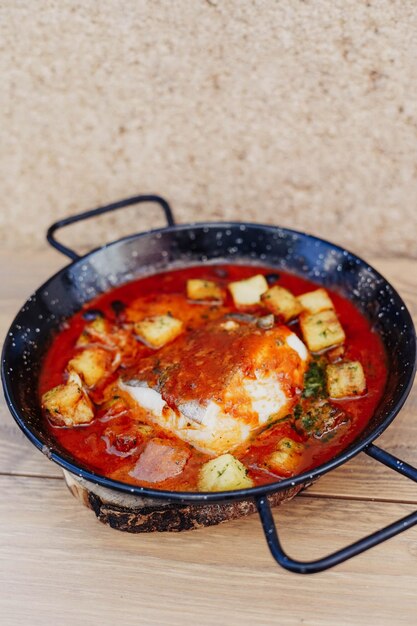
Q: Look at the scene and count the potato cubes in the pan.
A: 12